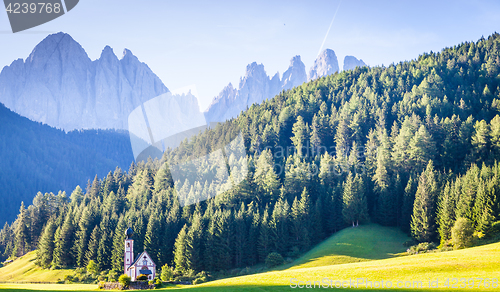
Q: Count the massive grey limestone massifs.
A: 2